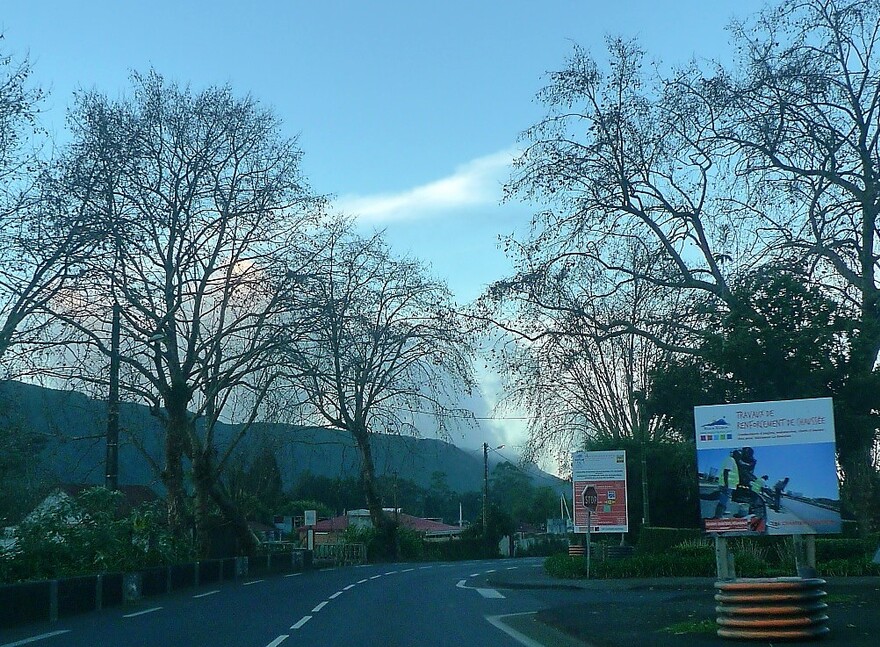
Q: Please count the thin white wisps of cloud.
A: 1